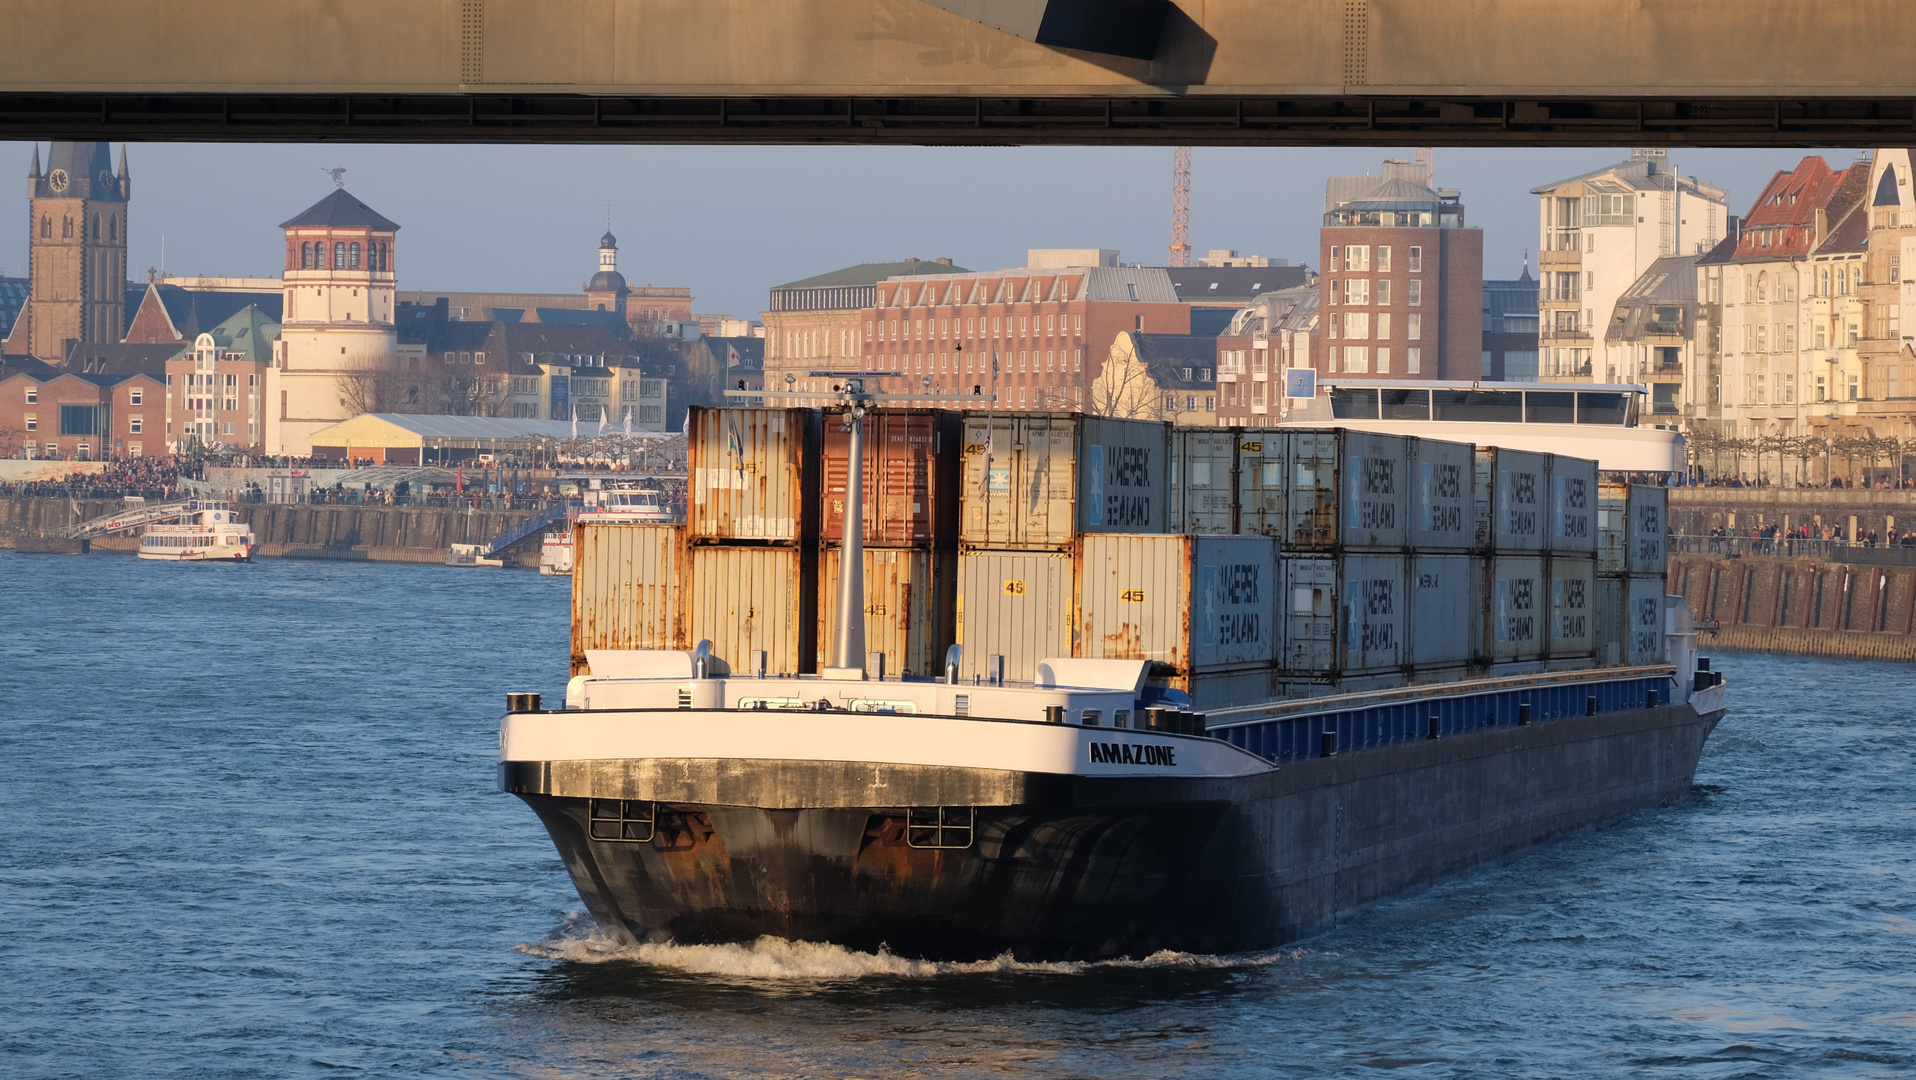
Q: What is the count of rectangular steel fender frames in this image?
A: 2